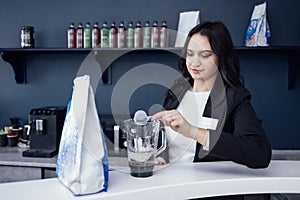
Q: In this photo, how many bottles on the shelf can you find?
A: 12